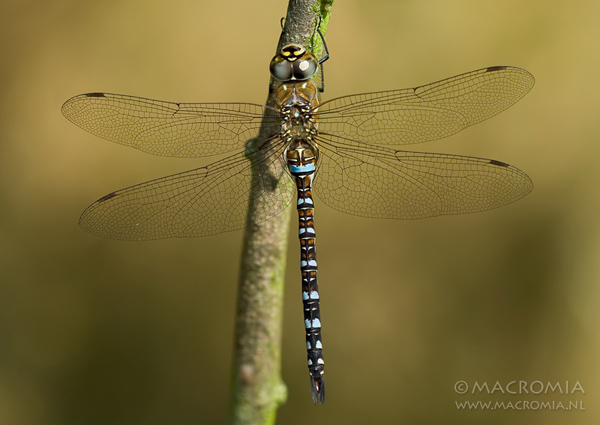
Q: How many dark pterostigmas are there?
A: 4